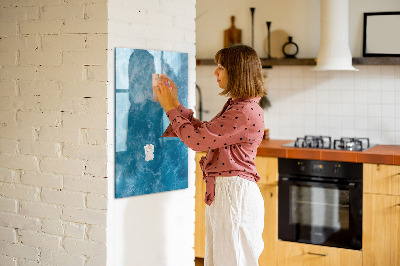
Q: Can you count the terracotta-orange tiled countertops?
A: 1